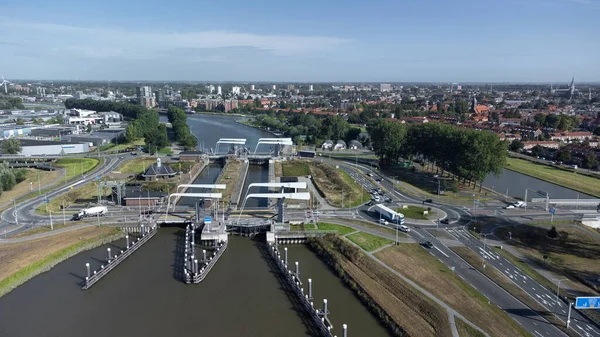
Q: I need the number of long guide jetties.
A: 3